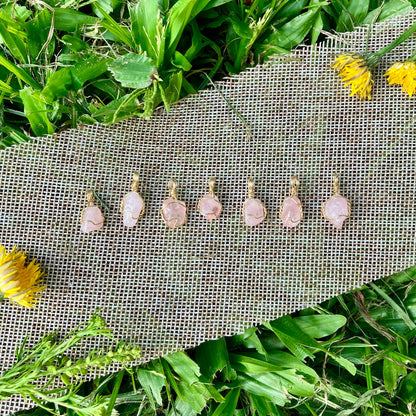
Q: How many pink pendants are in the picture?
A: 7